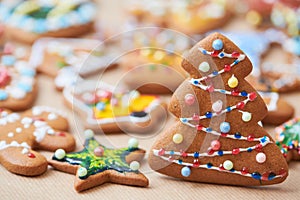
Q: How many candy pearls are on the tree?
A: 12